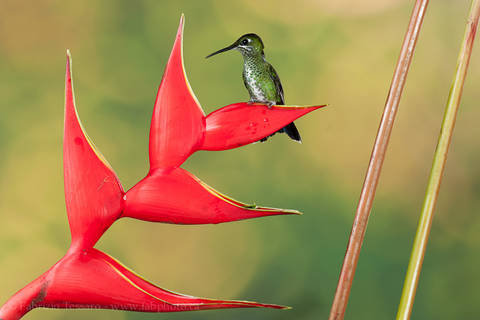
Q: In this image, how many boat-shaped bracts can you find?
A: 5